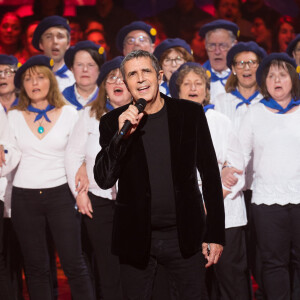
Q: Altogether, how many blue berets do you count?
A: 12